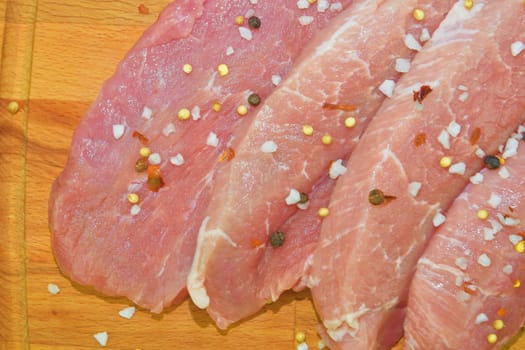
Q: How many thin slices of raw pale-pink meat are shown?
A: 4